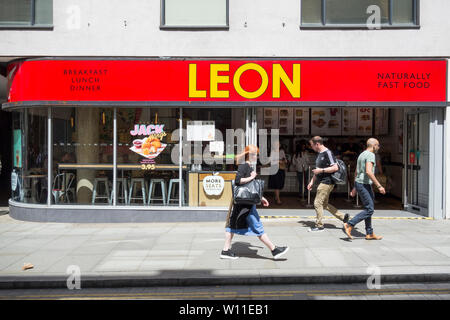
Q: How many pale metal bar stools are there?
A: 5